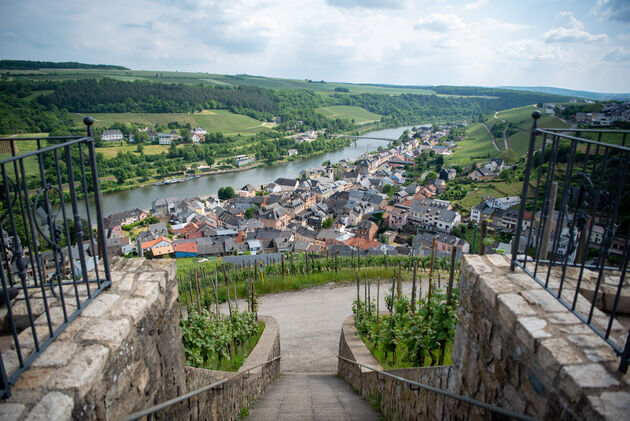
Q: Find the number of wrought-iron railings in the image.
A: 2